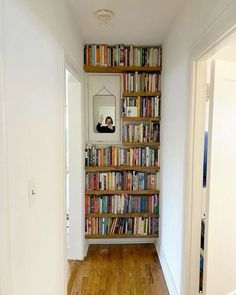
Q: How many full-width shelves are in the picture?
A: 5